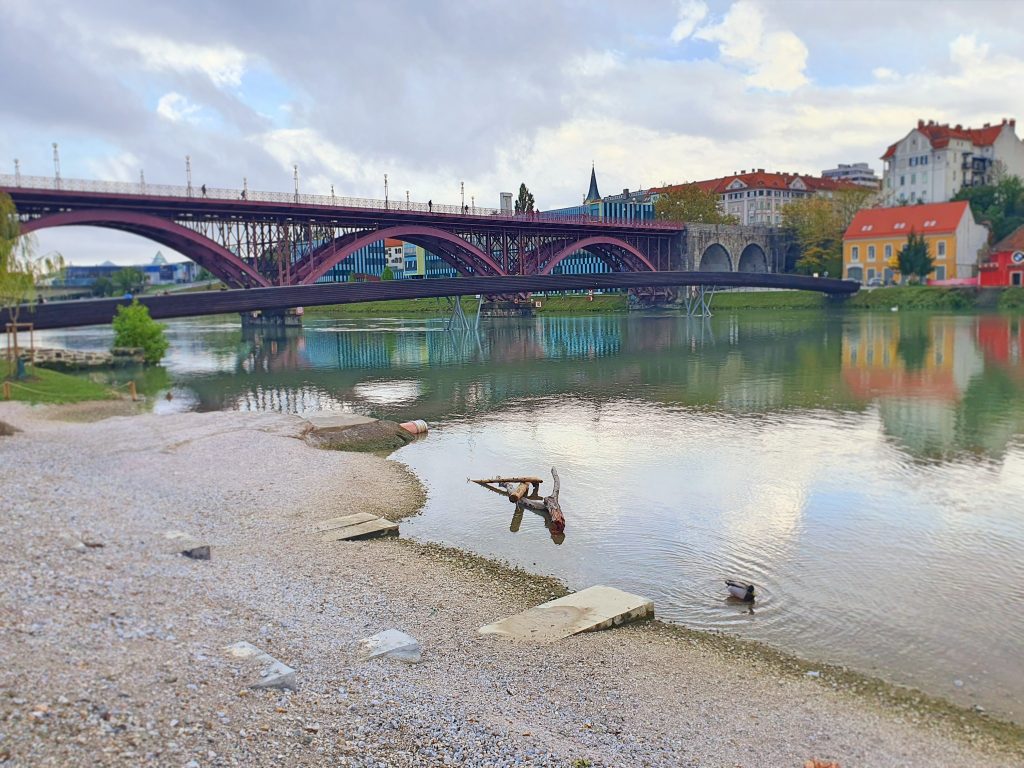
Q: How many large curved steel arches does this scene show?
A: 3